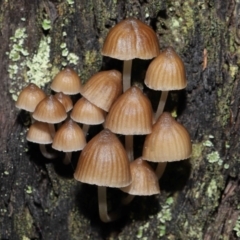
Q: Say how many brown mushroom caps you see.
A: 14